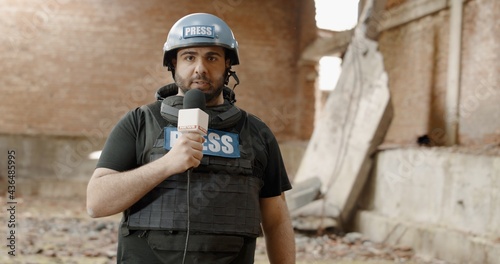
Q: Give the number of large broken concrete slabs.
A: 1